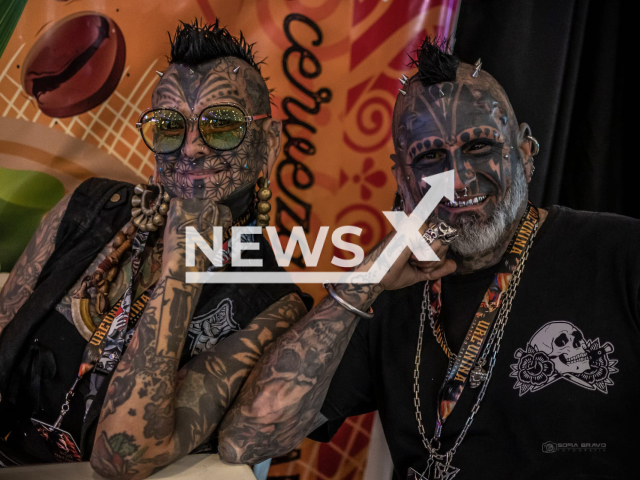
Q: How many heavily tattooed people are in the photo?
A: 2